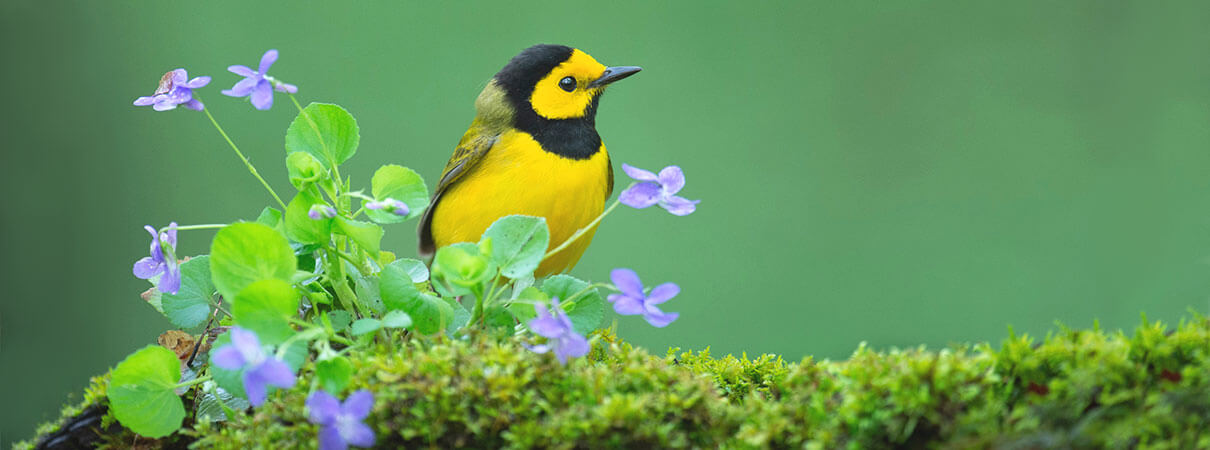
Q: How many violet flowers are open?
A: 8